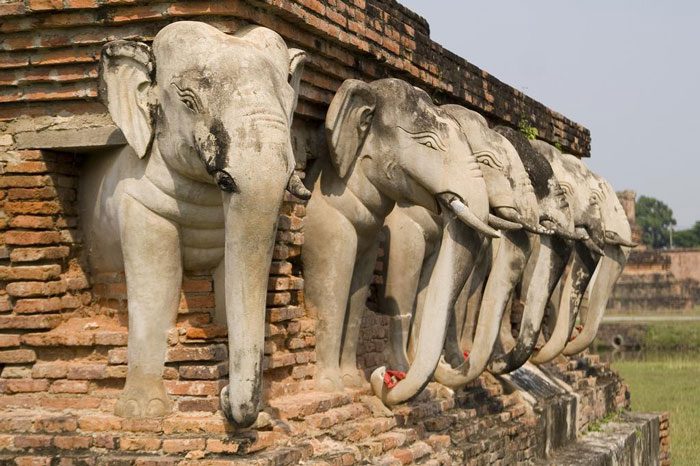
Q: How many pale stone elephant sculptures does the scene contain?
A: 6